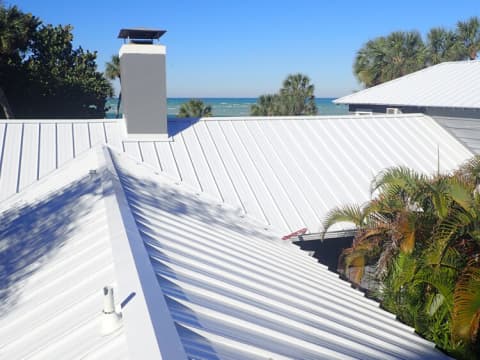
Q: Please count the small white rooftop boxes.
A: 2